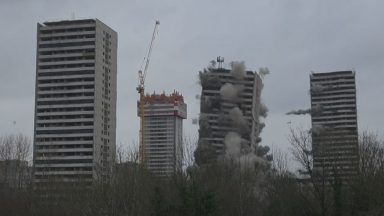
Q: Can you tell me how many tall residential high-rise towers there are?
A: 4